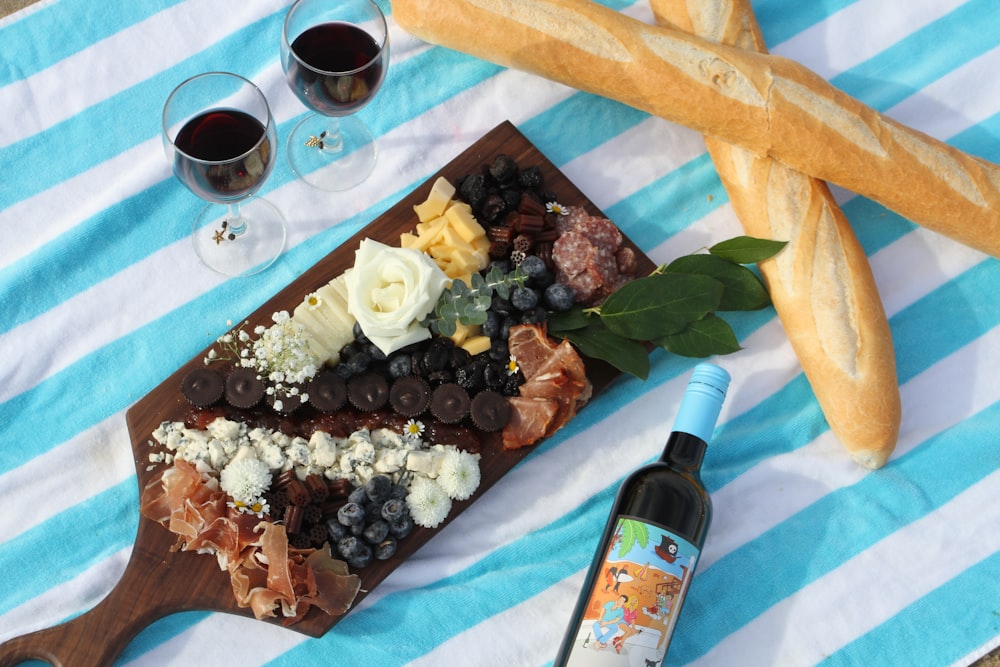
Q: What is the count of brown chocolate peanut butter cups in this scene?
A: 8